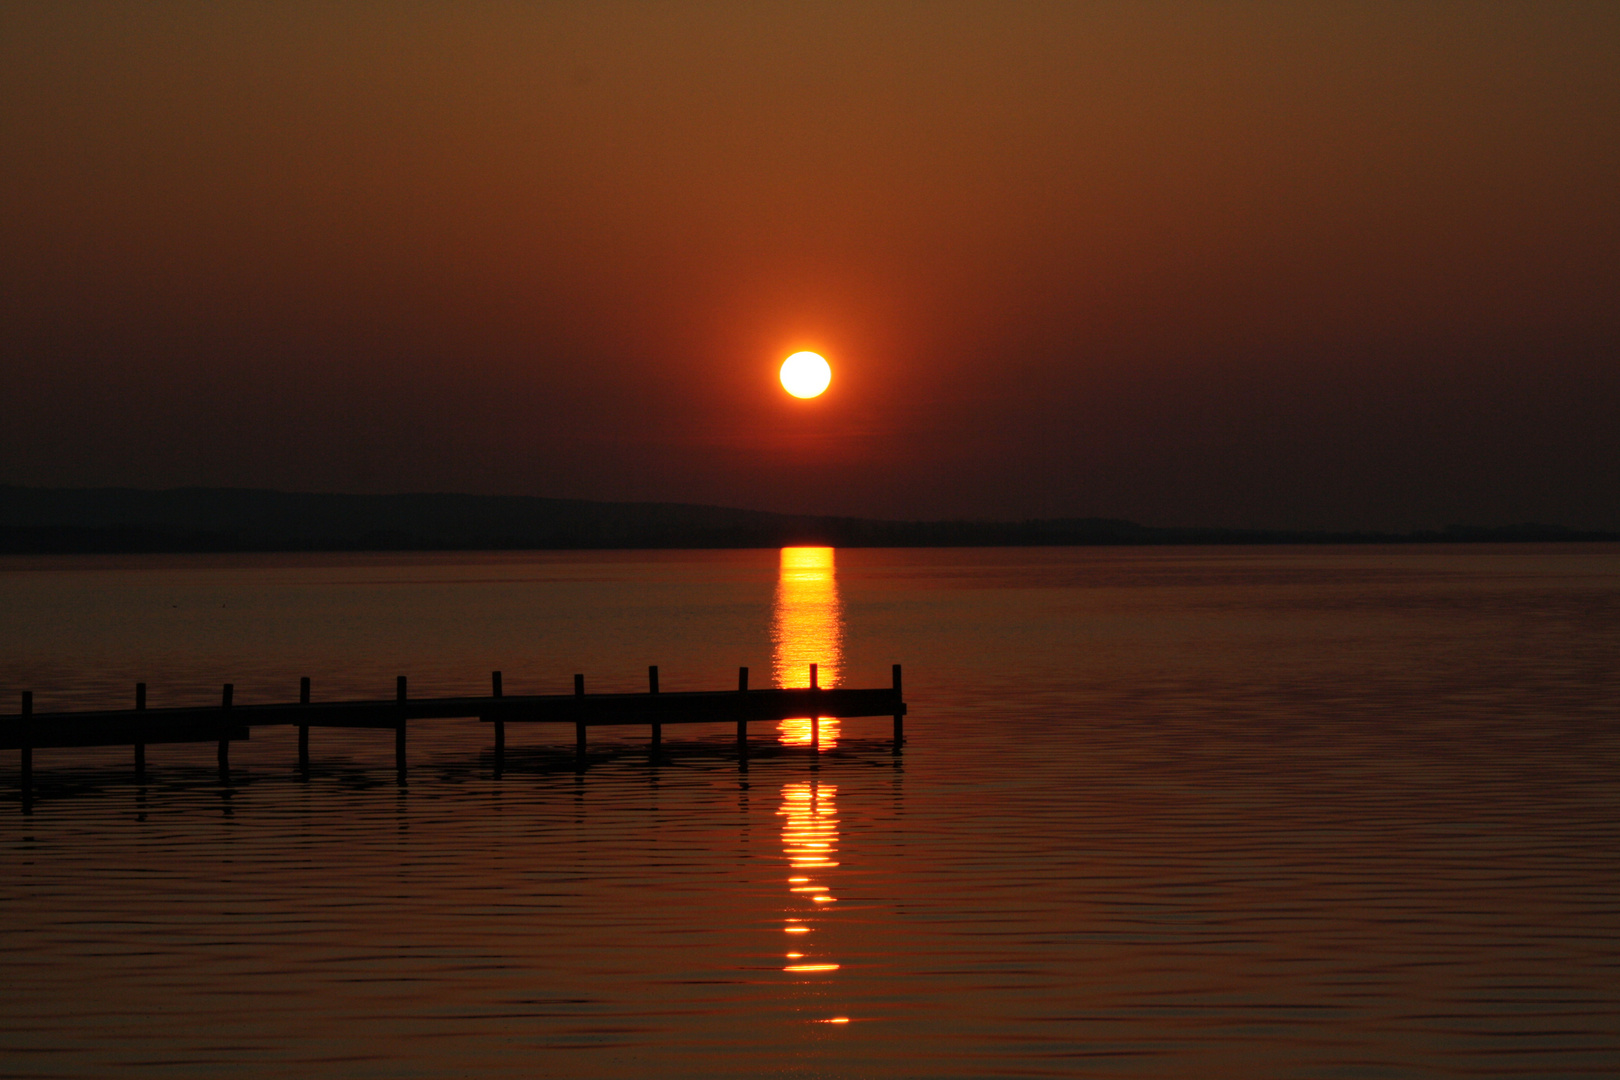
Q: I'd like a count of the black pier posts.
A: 11